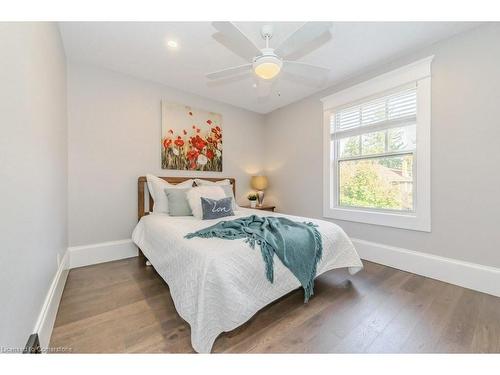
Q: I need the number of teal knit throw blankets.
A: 1